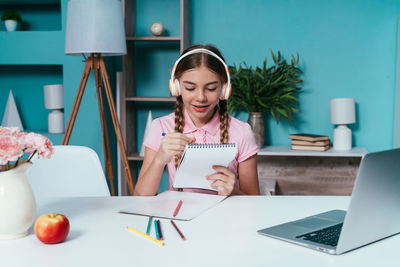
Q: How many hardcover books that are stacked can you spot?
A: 3